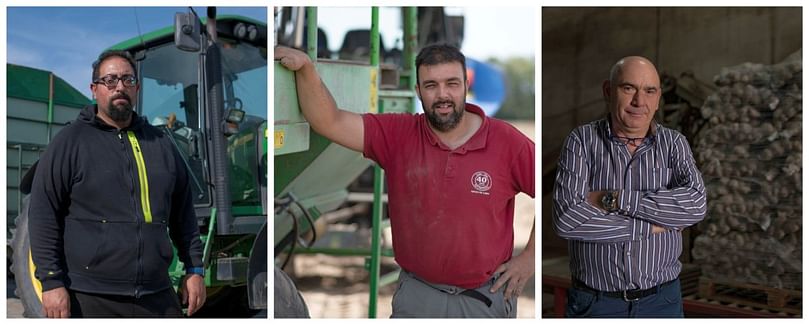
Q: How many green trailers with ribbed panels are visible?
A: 1